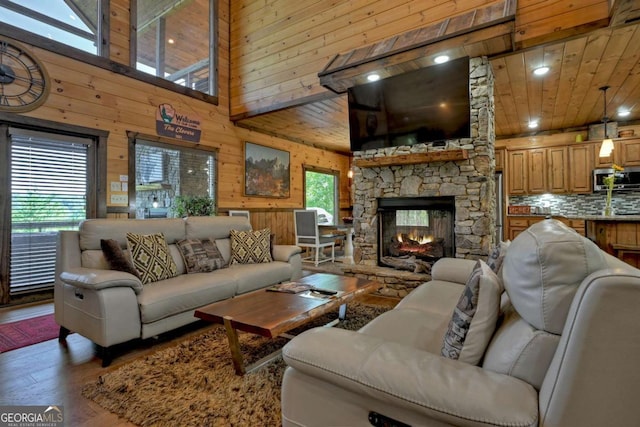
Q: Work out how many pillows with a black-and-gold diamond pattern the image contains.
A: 2